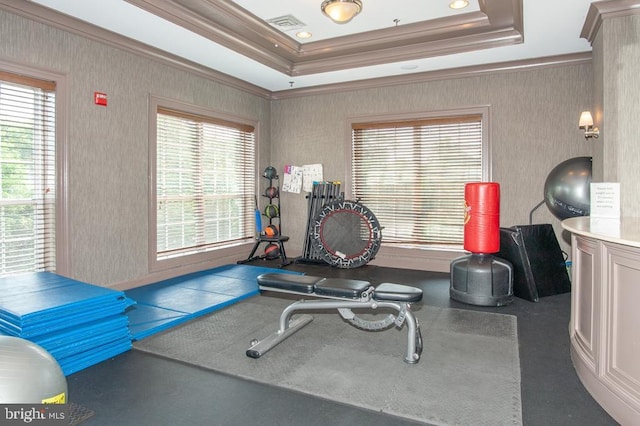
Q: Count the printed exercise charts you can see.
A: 2